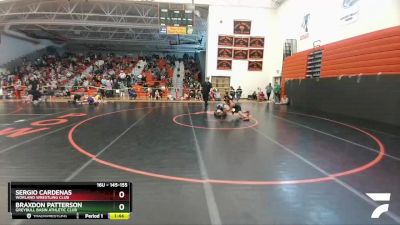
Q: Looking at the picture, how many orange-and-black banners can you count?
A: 9